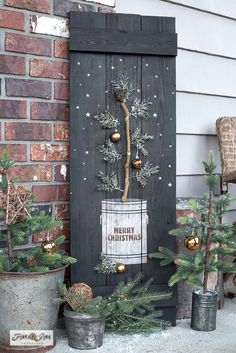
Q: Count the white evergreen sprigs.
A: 8